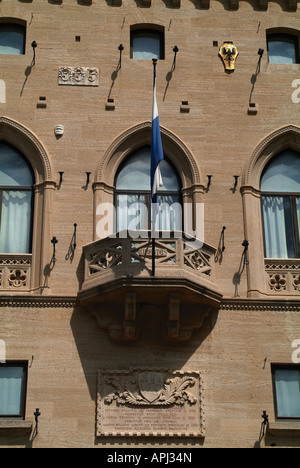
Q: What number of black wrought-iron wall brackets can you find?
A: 14